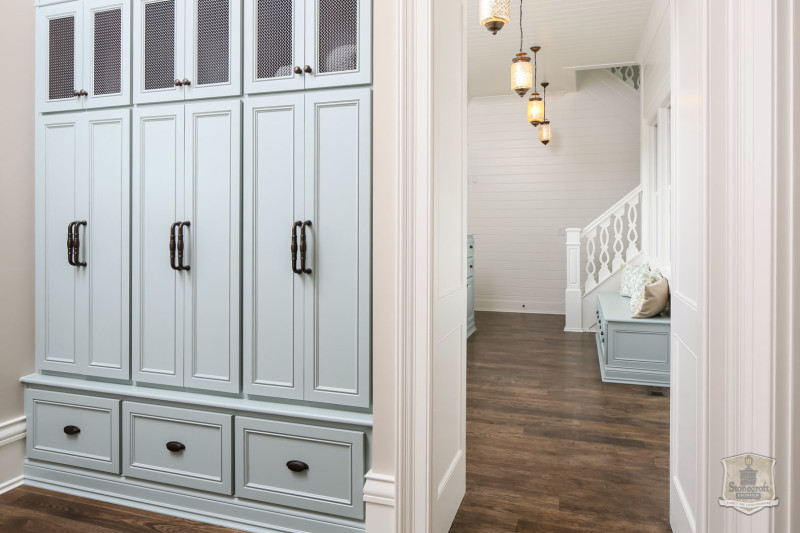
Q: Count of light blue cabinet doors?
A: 12